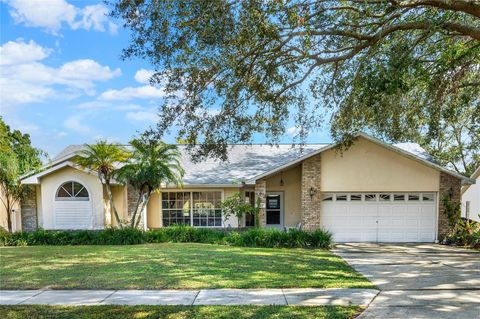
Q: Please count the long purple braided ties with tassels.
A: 0